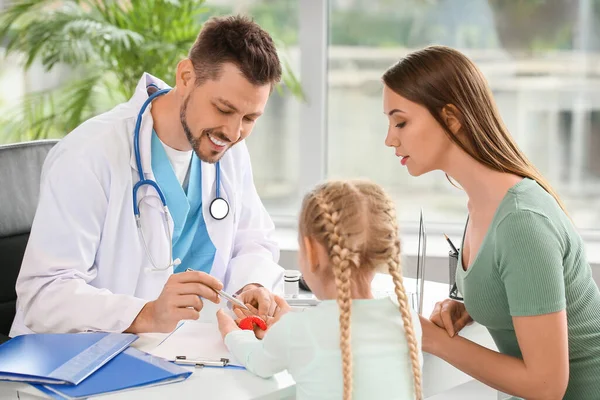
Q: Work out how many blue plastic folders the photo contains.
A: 2